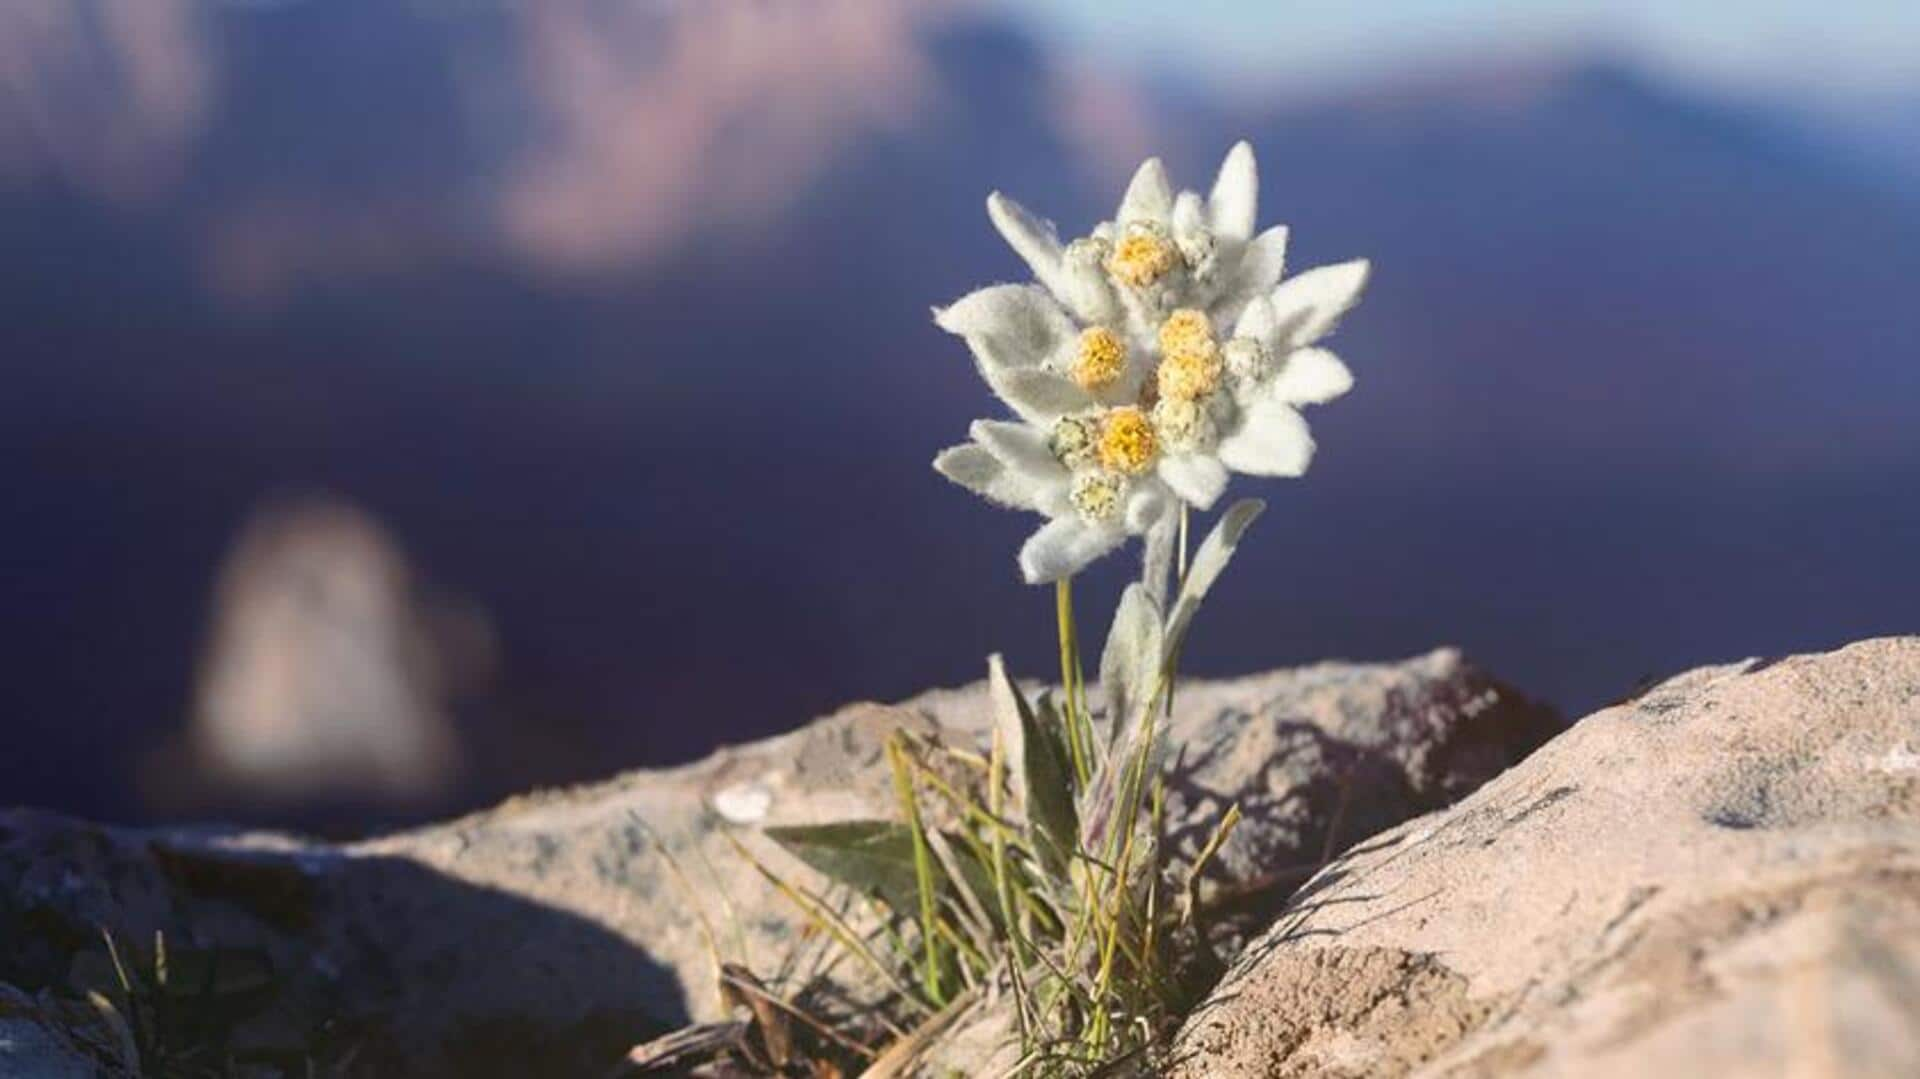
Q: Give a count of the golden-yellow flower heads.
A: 5